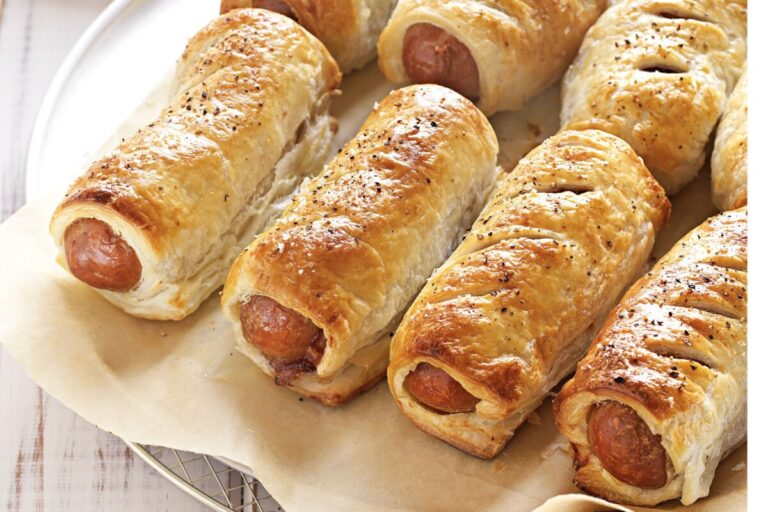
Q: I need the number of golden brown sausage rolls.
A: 8